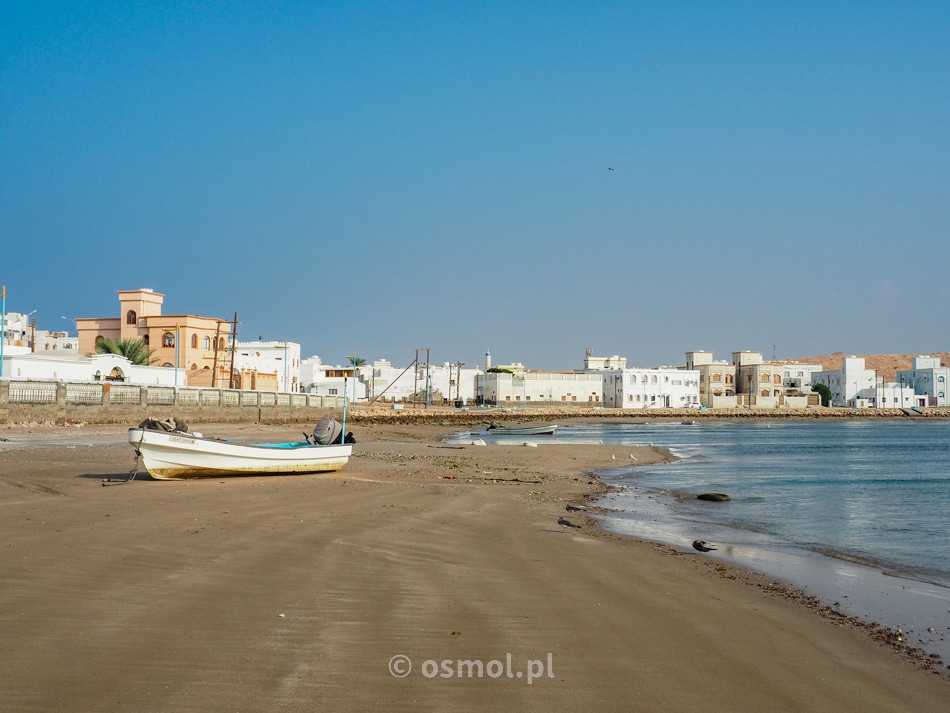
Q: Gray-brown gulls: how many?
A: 3